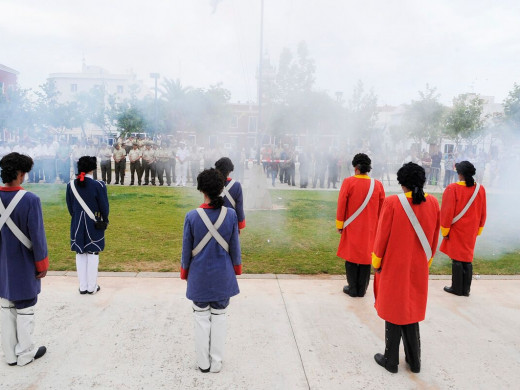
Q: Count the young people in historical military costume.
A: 7